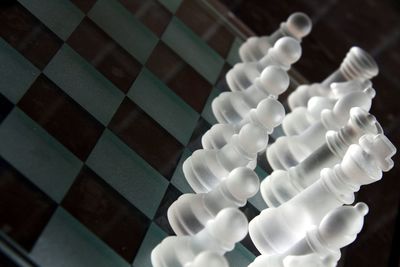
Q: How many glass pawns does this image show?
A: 8